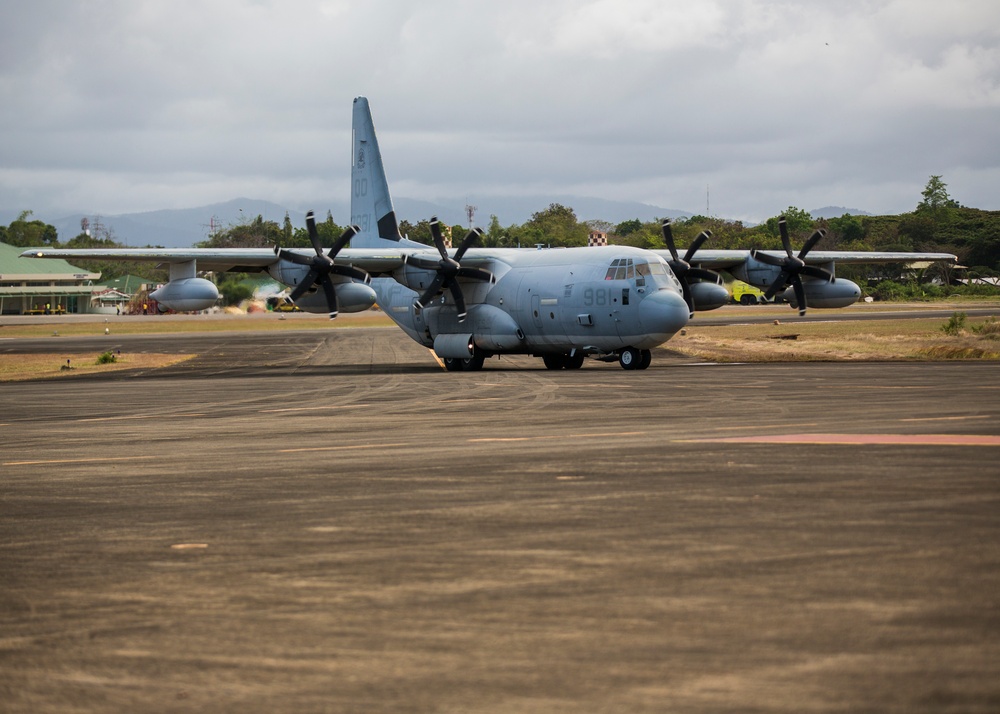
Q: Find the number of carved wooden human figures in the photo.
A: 0